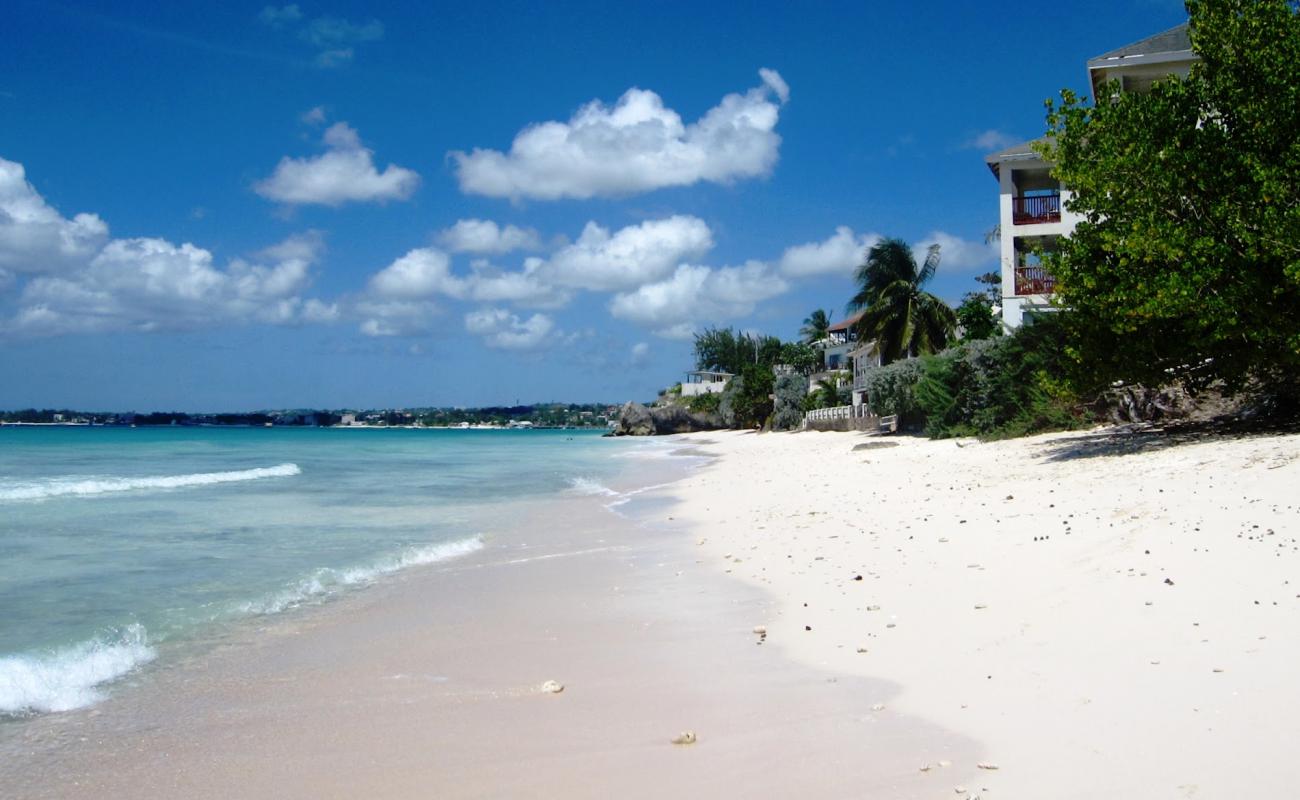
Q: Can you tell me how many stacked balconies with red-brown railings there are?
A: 2